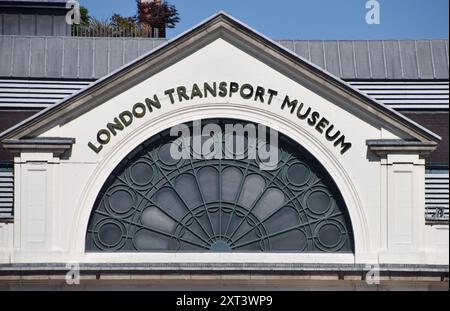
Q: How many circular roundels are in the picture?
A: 10